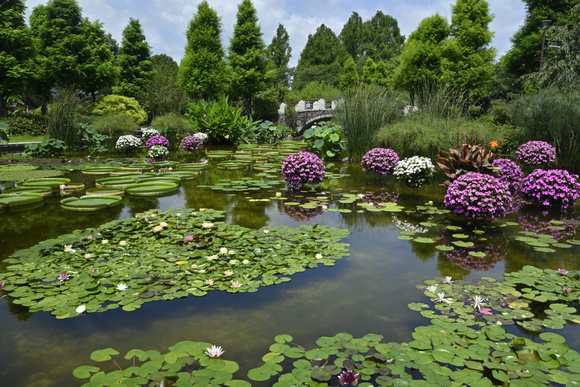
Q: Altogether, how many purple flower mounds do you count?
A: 8